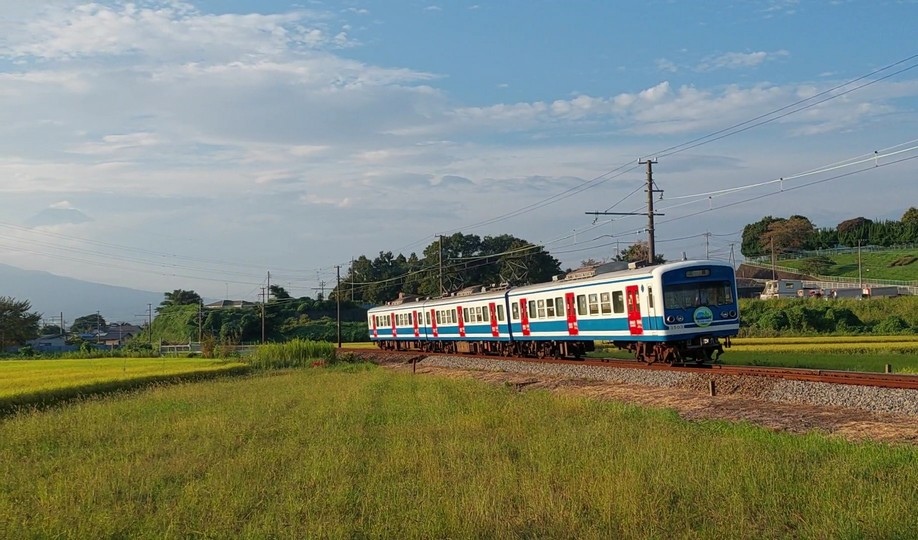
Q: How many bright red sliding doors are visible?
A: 9